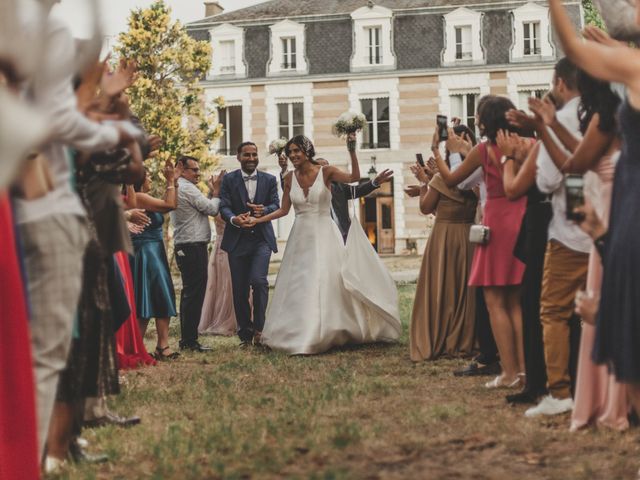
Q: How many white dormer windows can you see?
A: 5